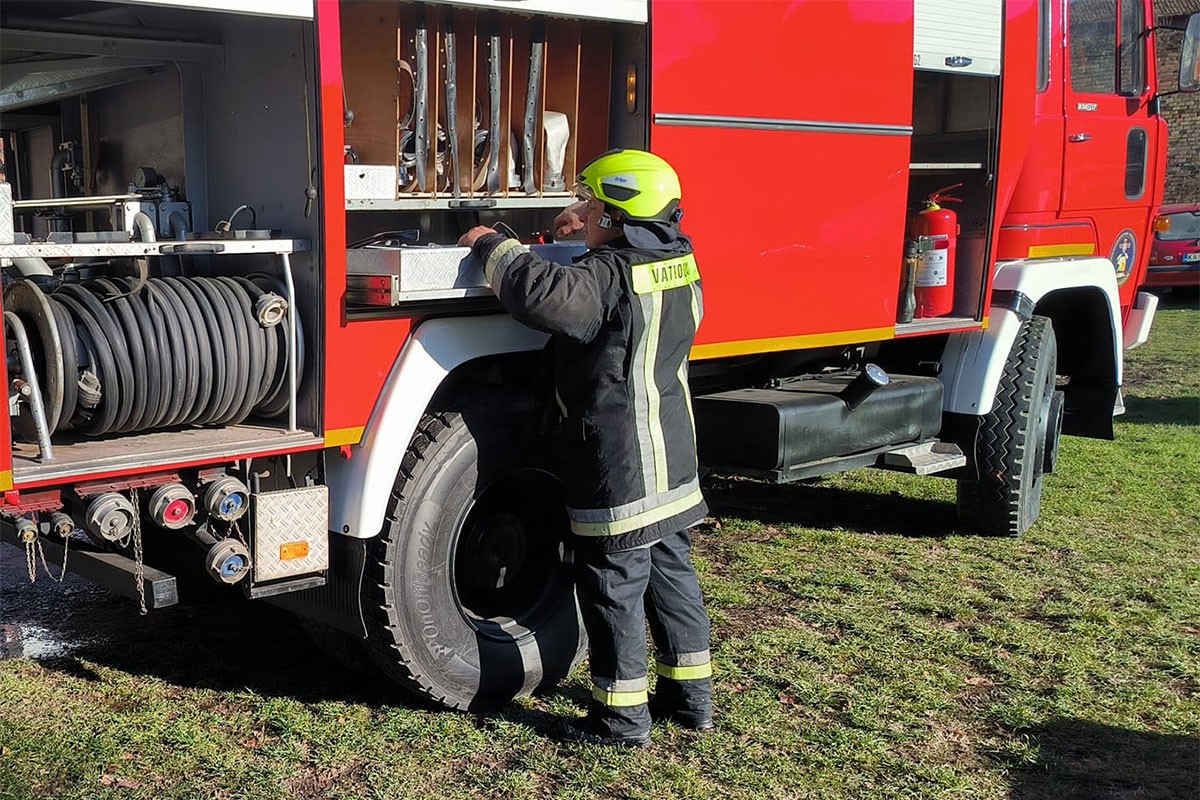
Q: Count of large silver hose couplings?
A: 4